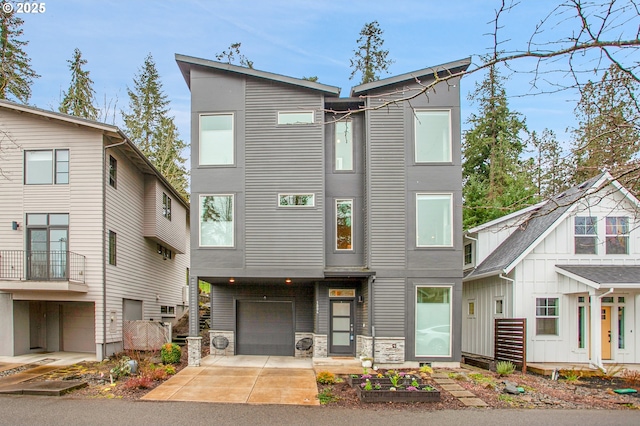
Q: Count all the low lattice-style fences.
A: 1